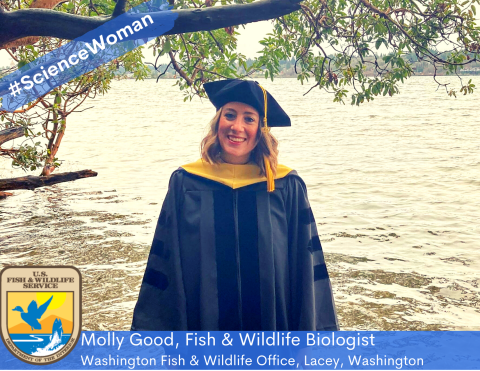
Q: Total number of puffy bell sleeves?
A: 2